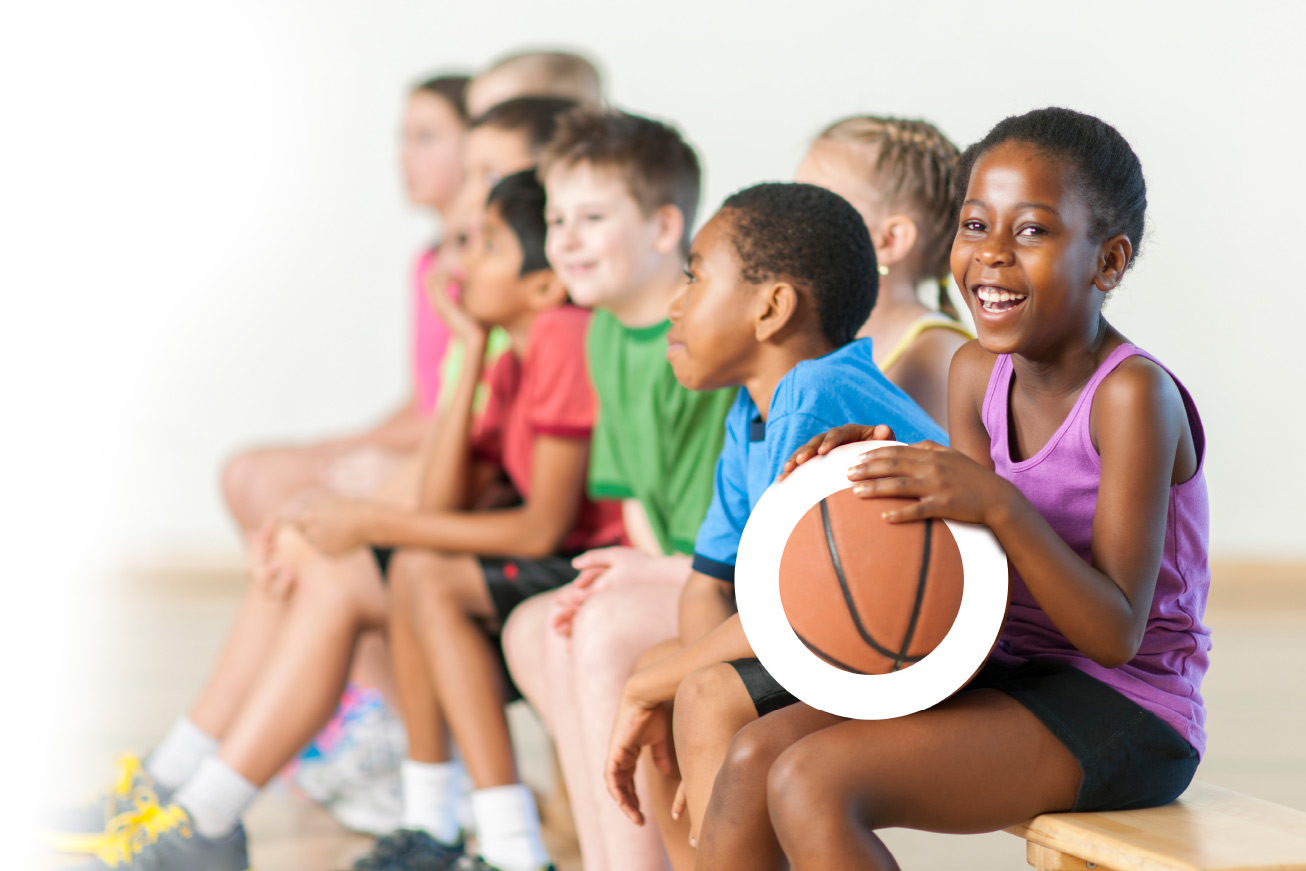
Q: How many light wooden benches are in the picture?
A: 1